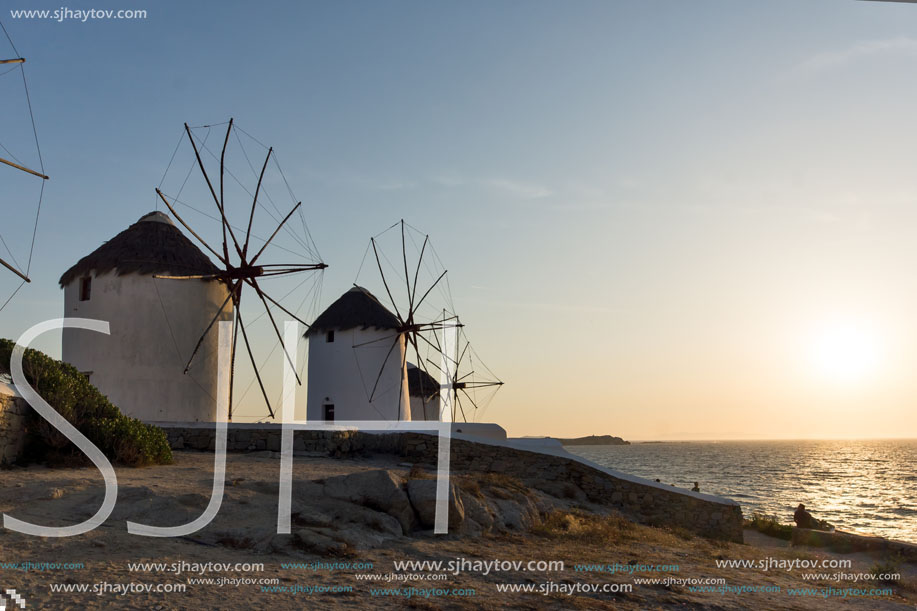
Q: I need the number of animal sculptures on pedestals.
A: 0